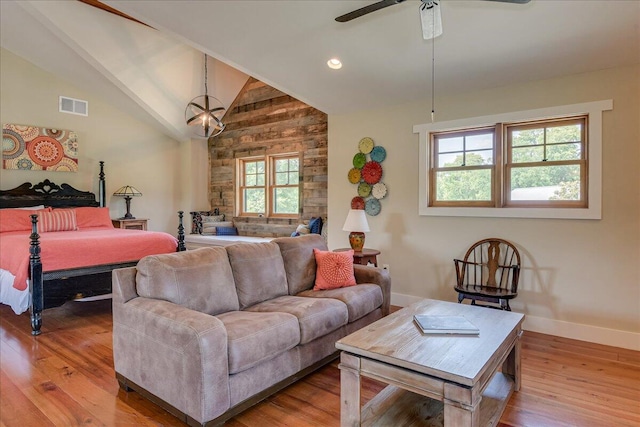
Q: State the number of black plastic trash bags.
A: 0